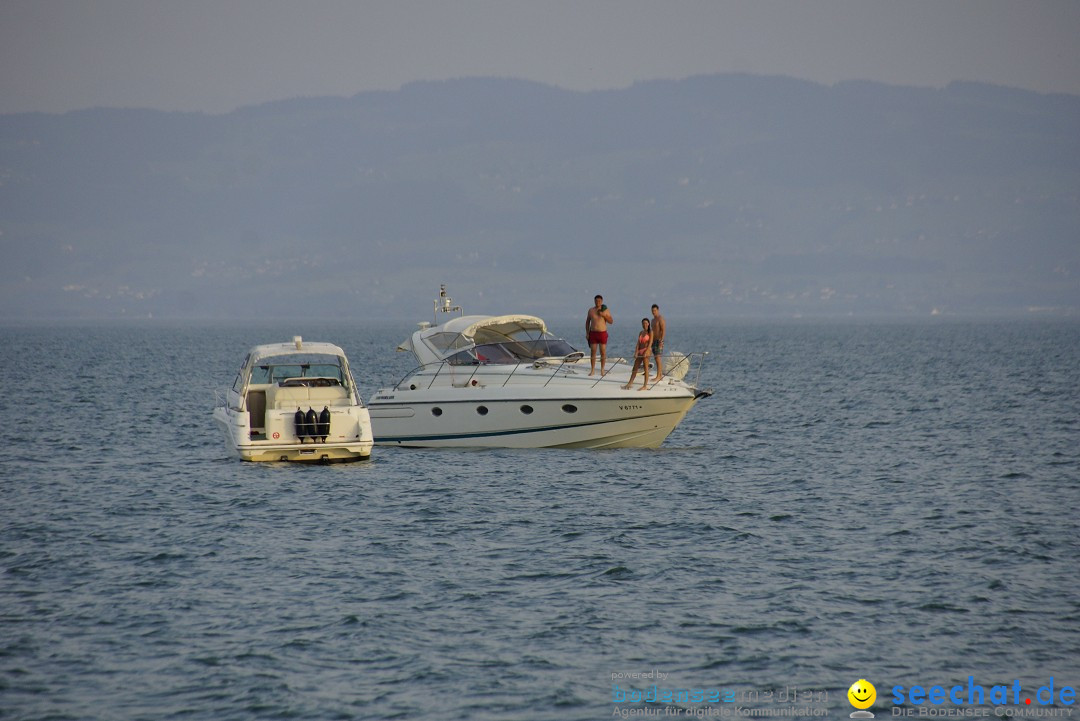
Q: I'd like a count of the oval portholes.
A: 4